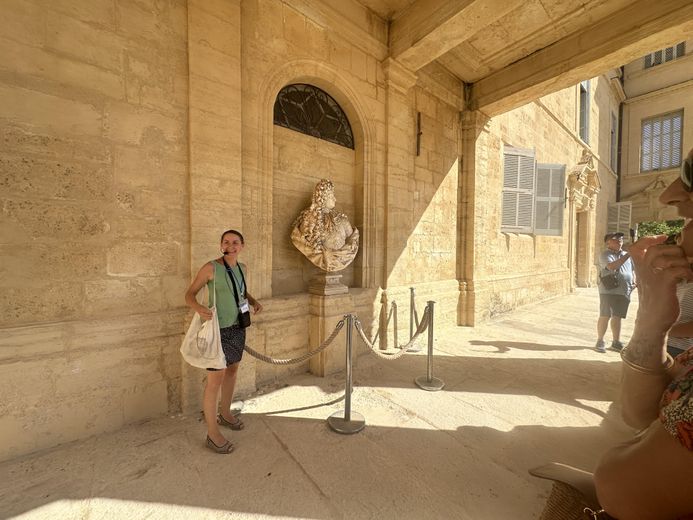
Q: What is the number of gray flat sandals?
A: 2